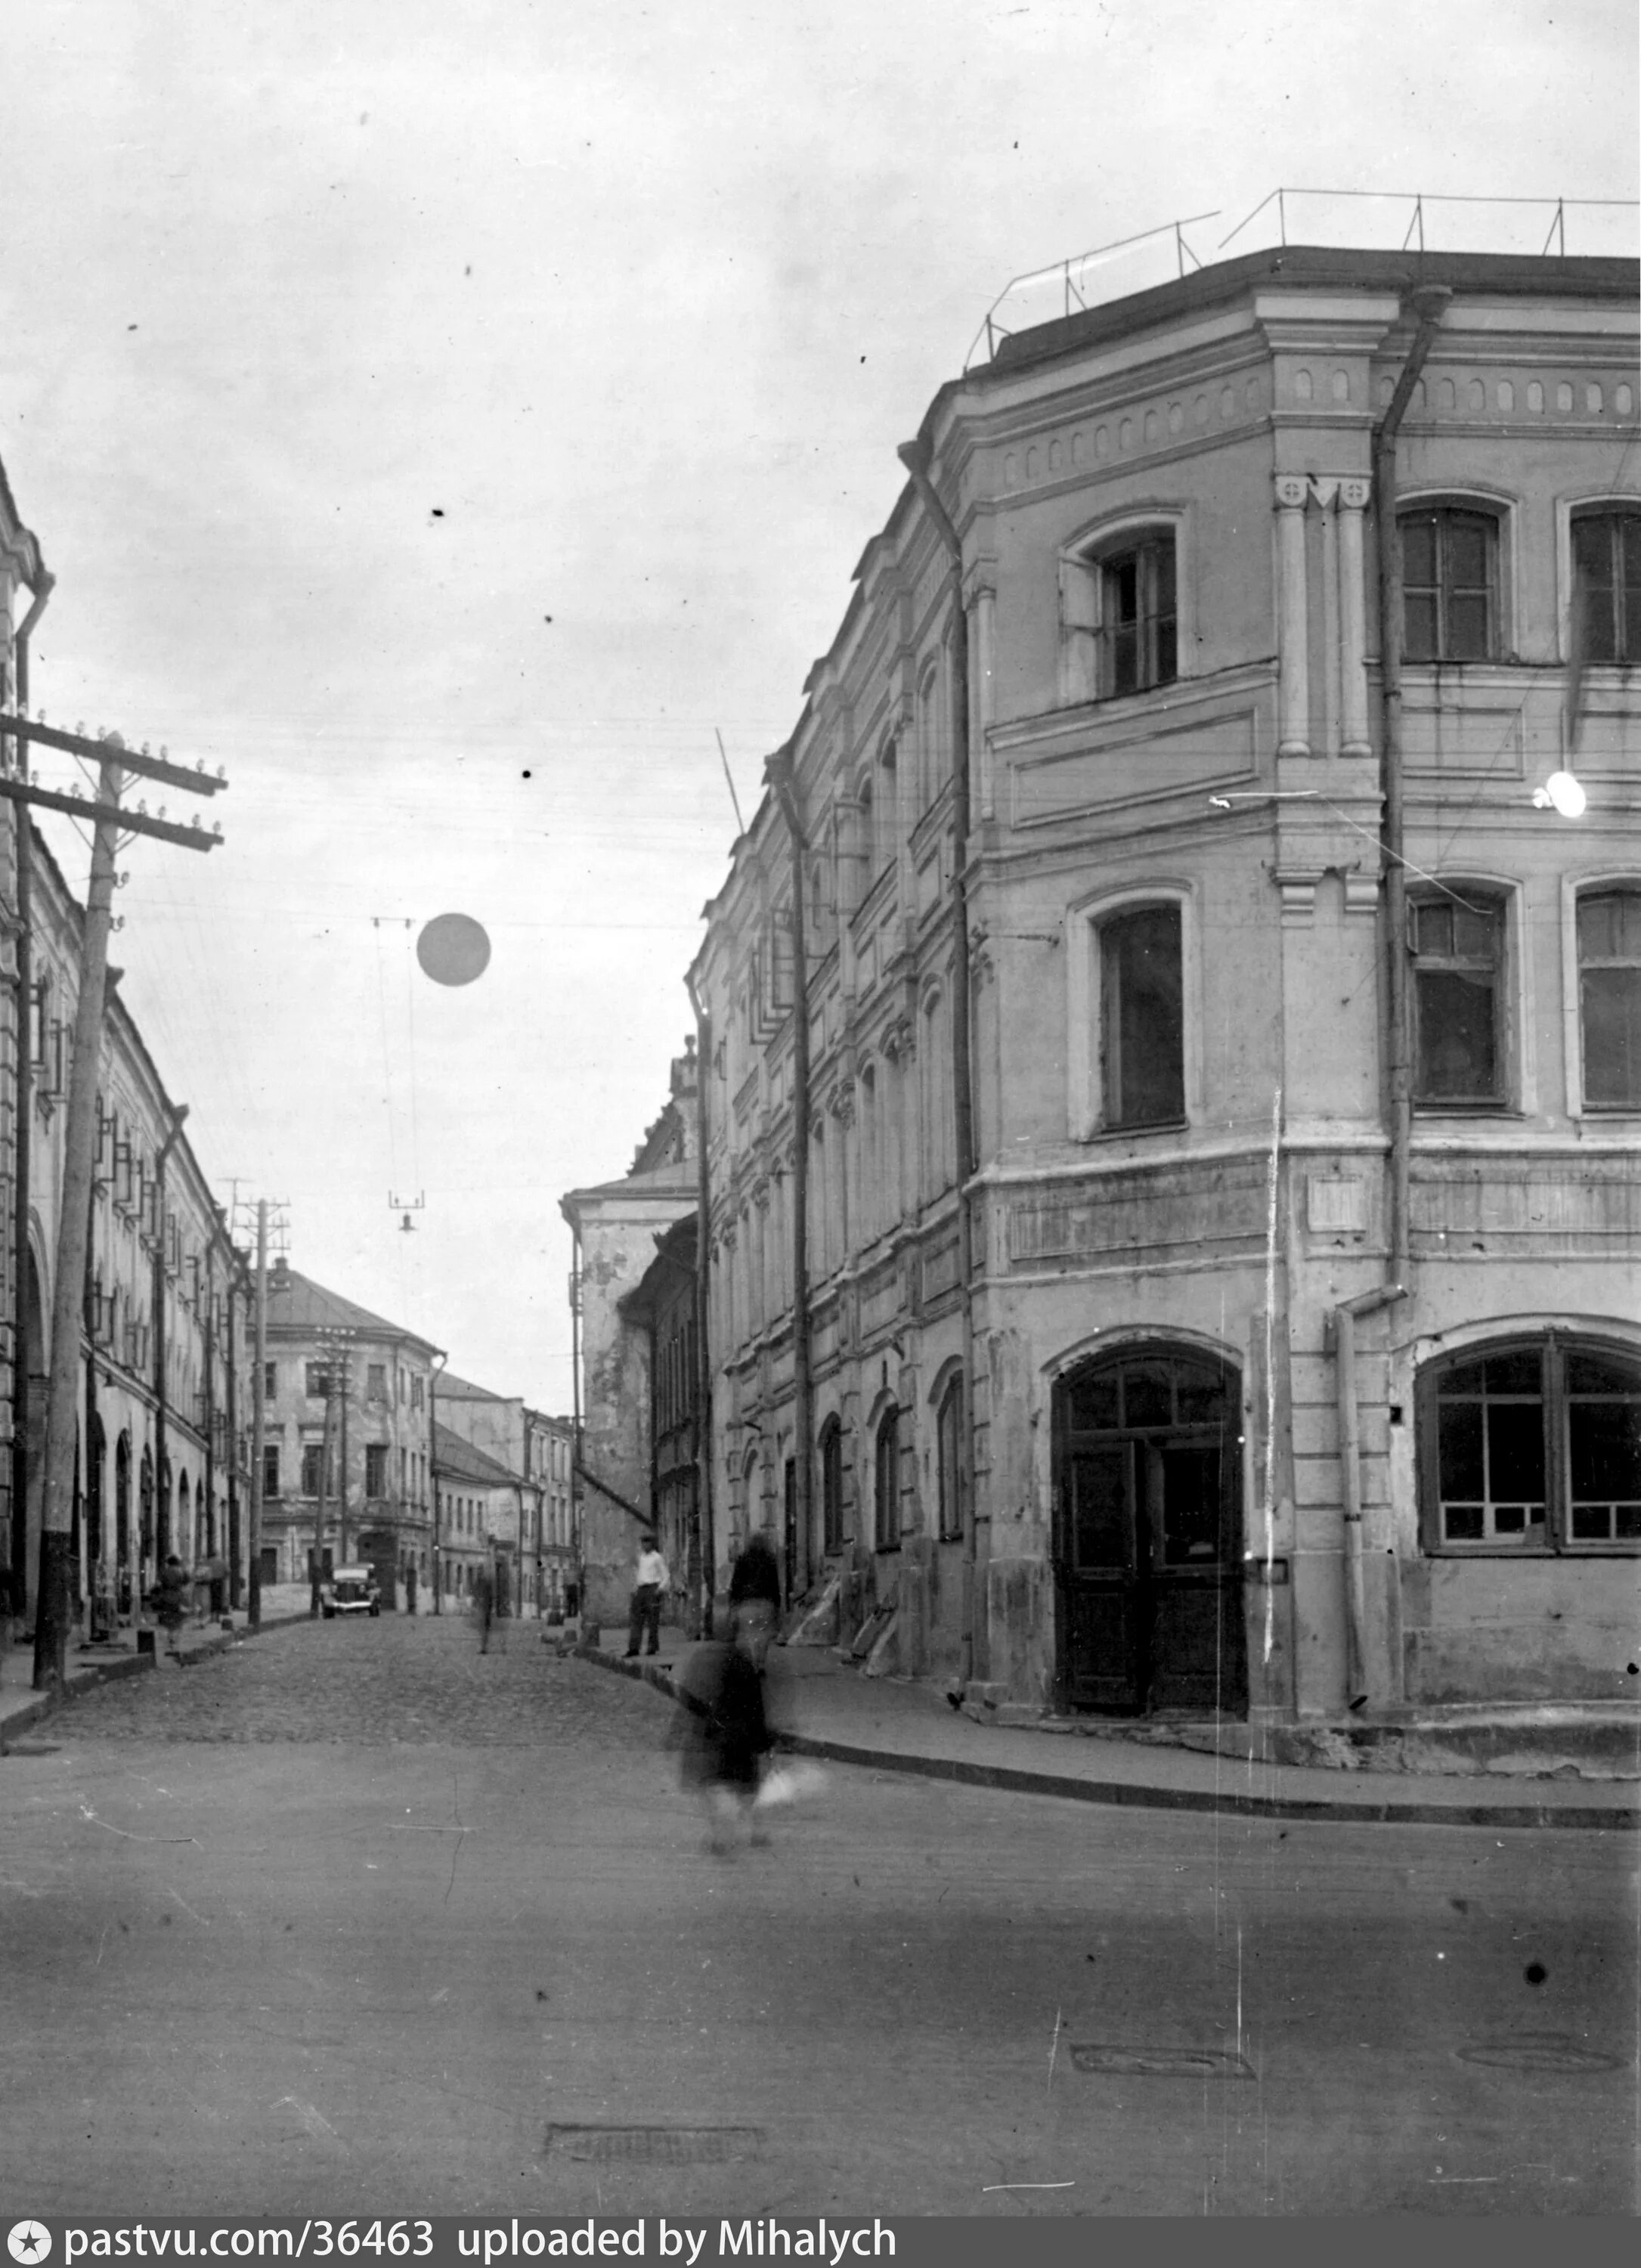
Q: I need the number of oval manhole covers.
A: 1